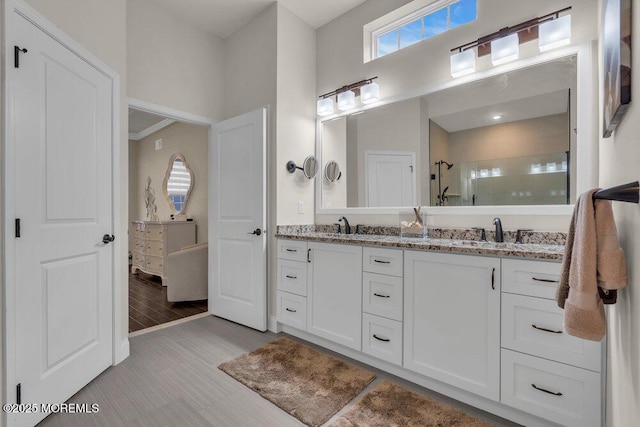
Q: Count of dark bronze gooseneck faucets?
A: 2